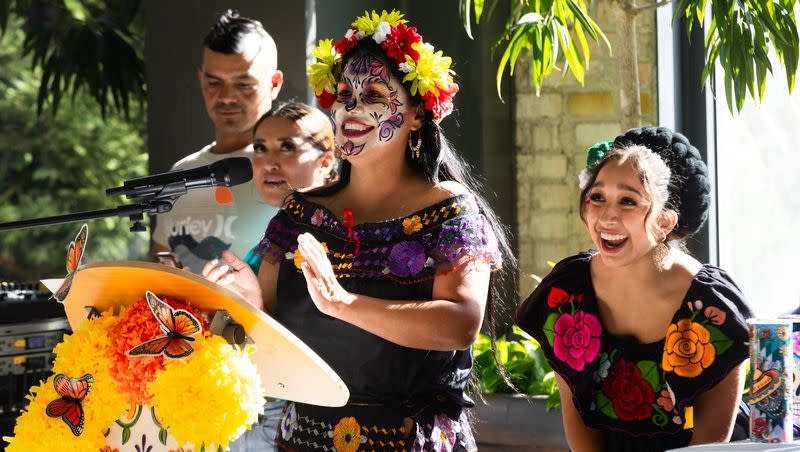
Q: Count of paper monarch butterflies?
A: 3